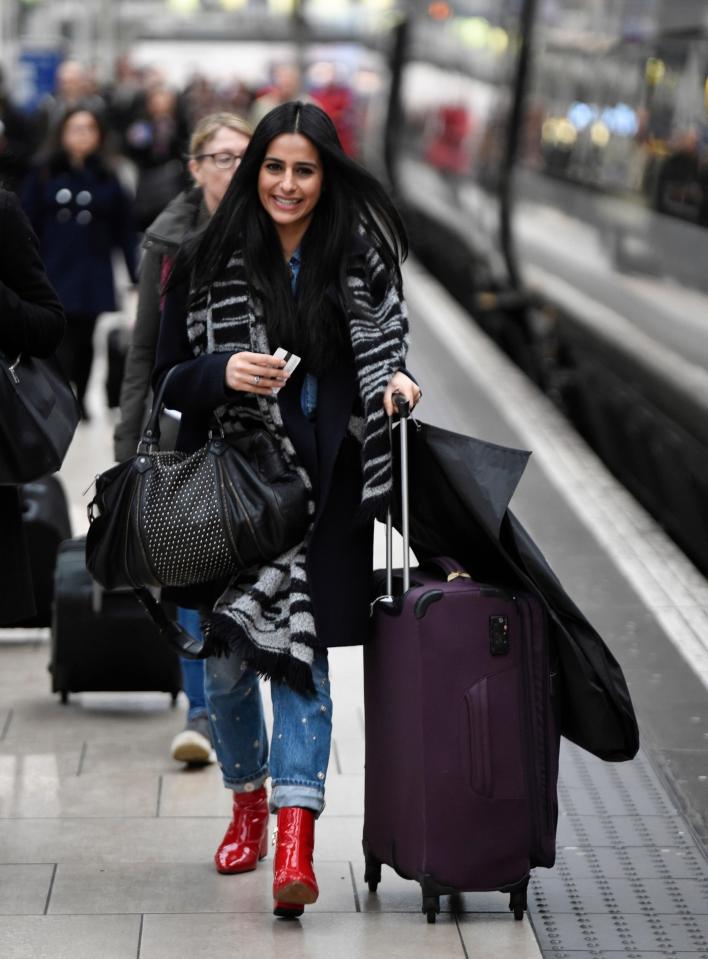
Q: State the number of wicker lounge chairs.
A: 0